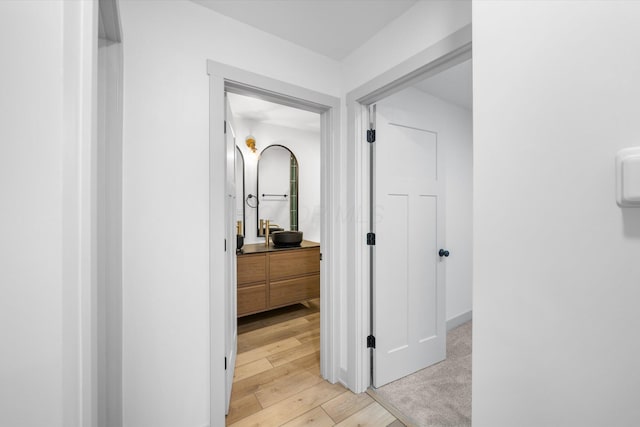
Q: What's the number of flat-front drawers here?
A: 4